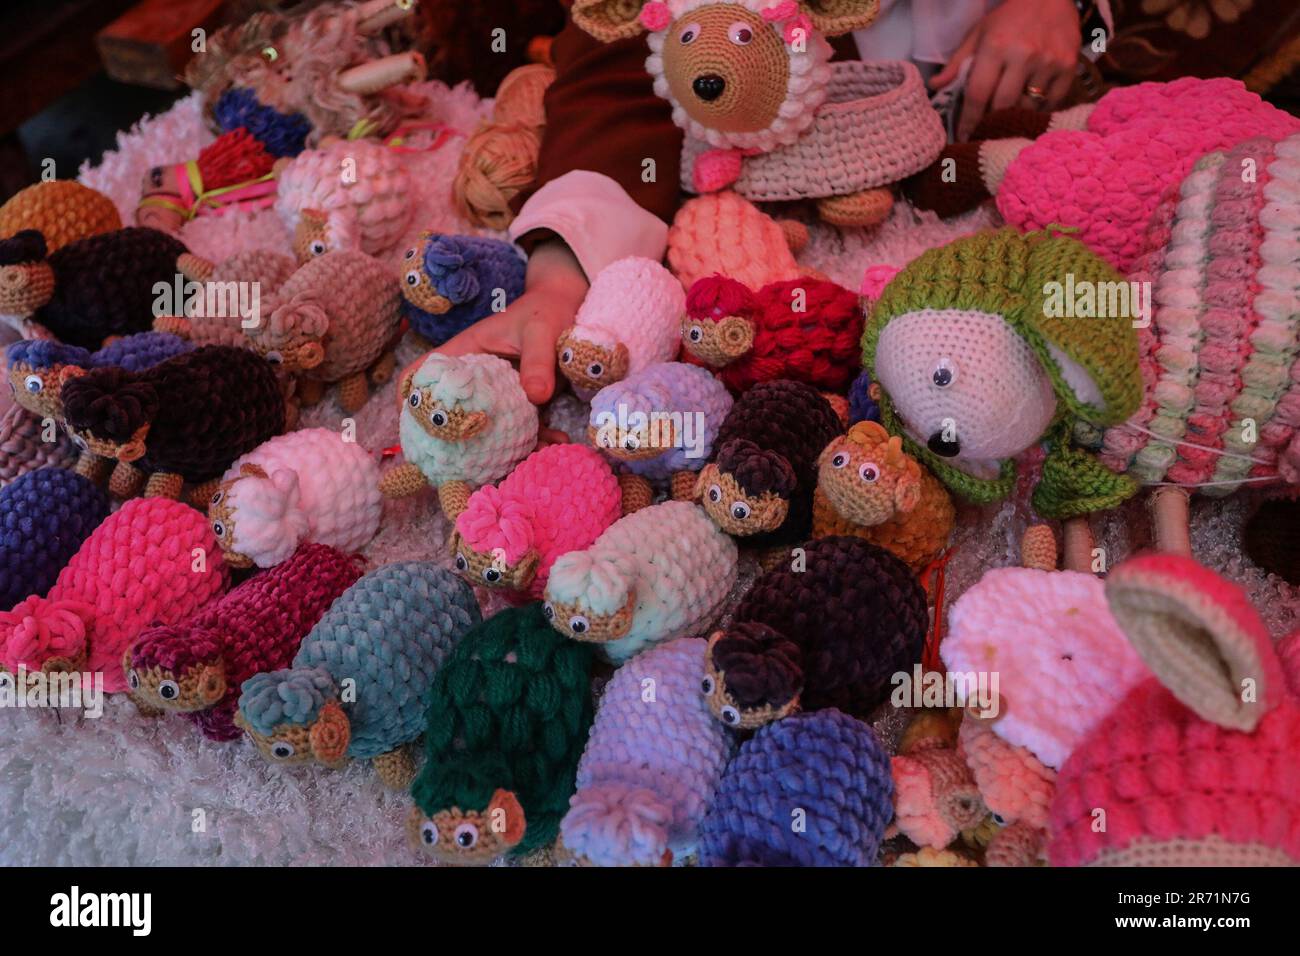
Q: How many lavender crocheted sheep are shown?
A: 2